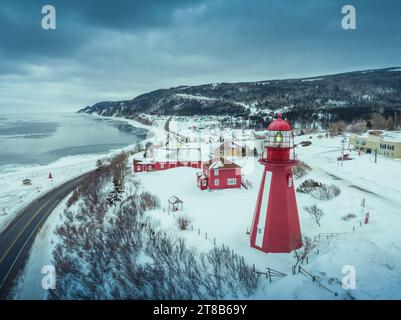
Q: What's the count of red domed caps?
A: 1